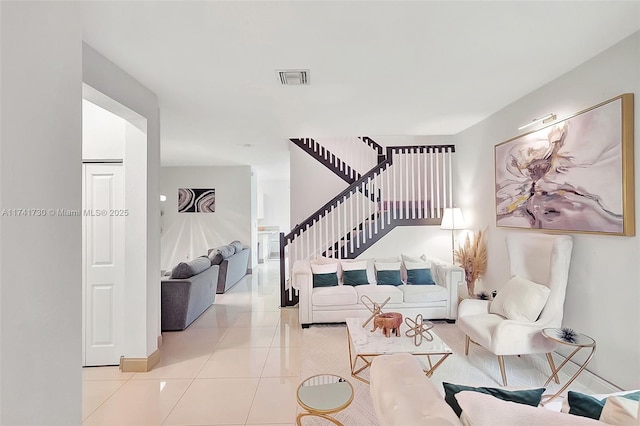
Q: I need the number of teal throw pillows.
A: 6